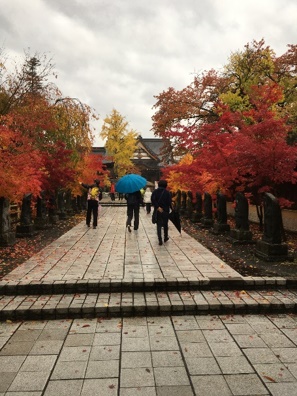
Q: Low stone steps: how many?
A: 2